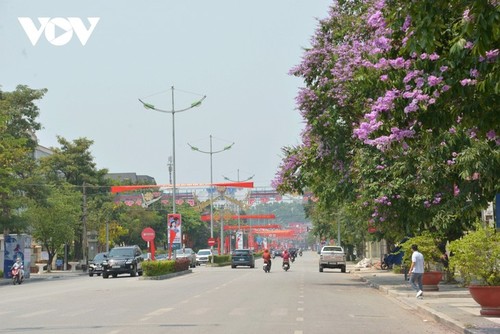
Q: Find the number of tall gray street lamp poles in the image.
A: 3